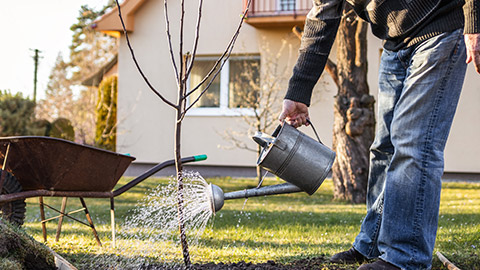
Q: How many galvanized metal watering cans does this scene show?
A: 1